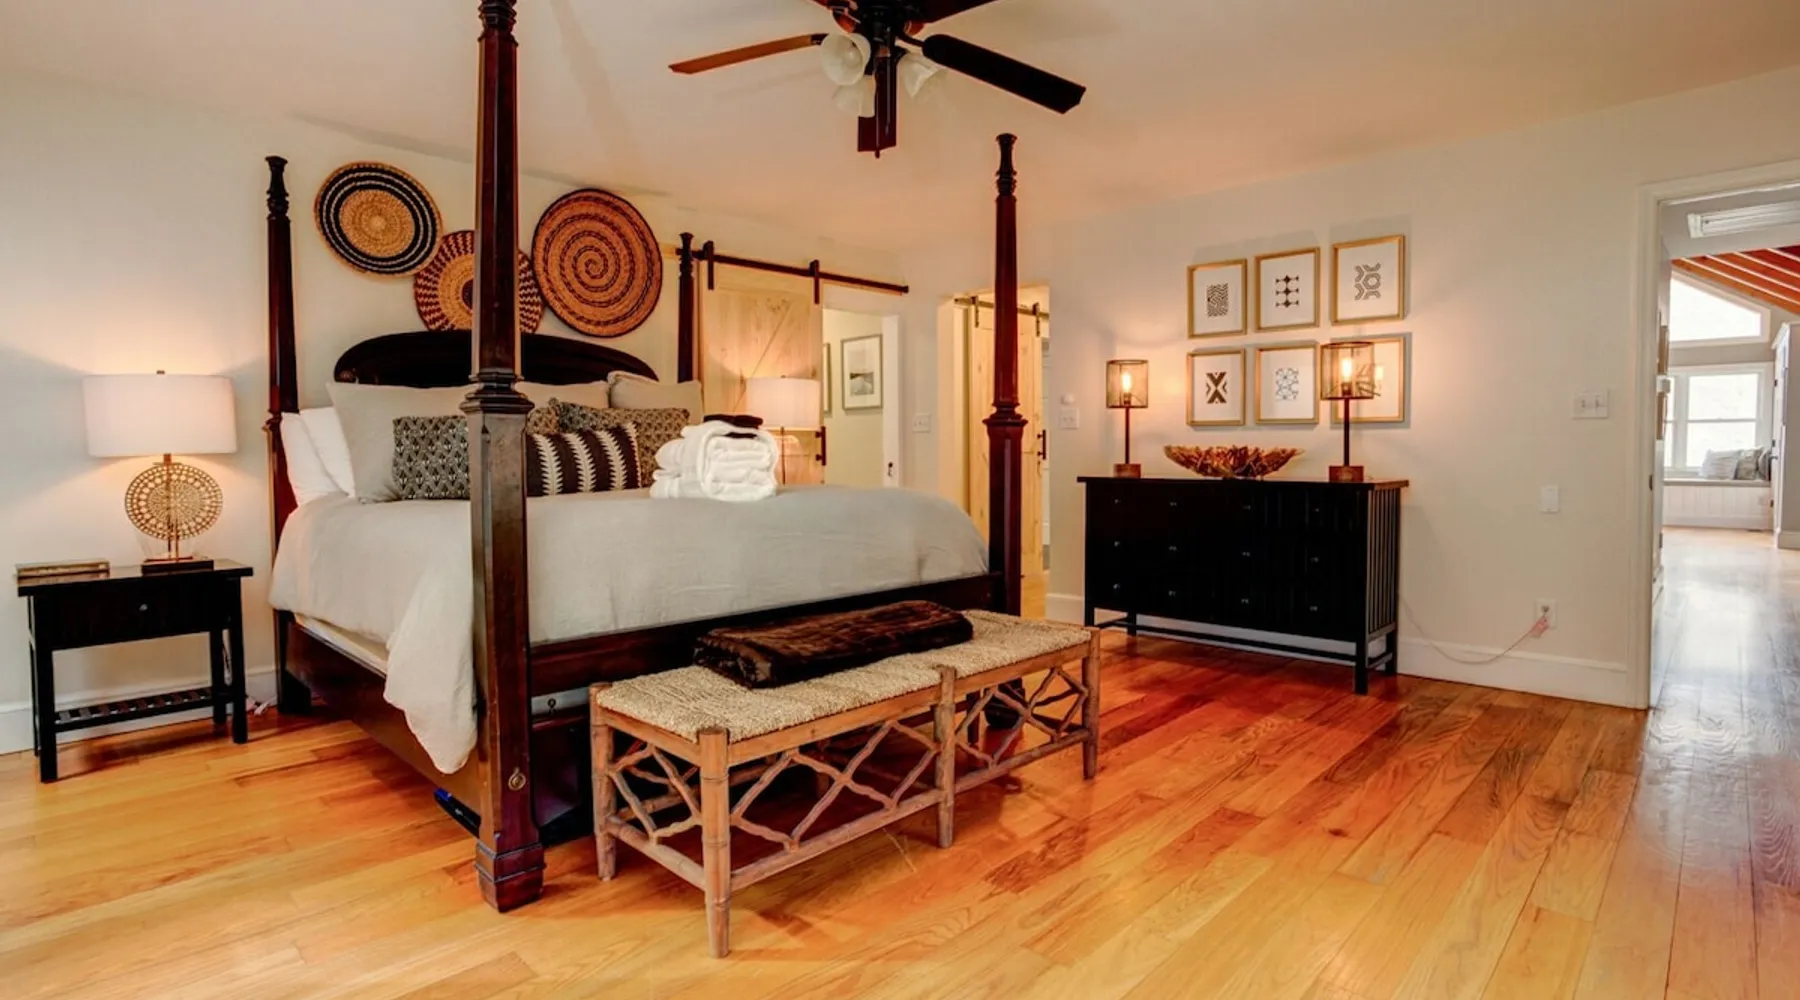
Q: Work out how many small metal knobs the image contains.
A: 13